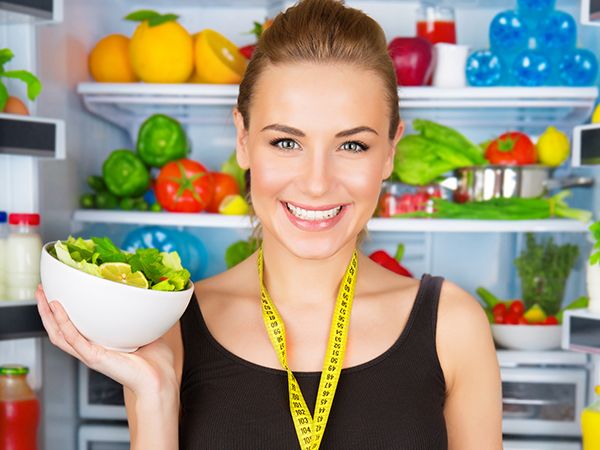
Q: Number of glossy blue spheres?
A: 6